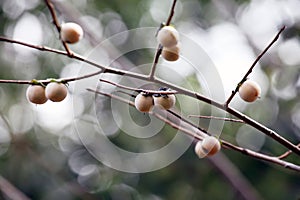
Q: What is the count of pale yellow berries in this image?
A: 10